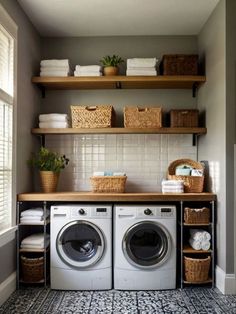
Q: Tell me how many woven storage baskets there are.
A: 9